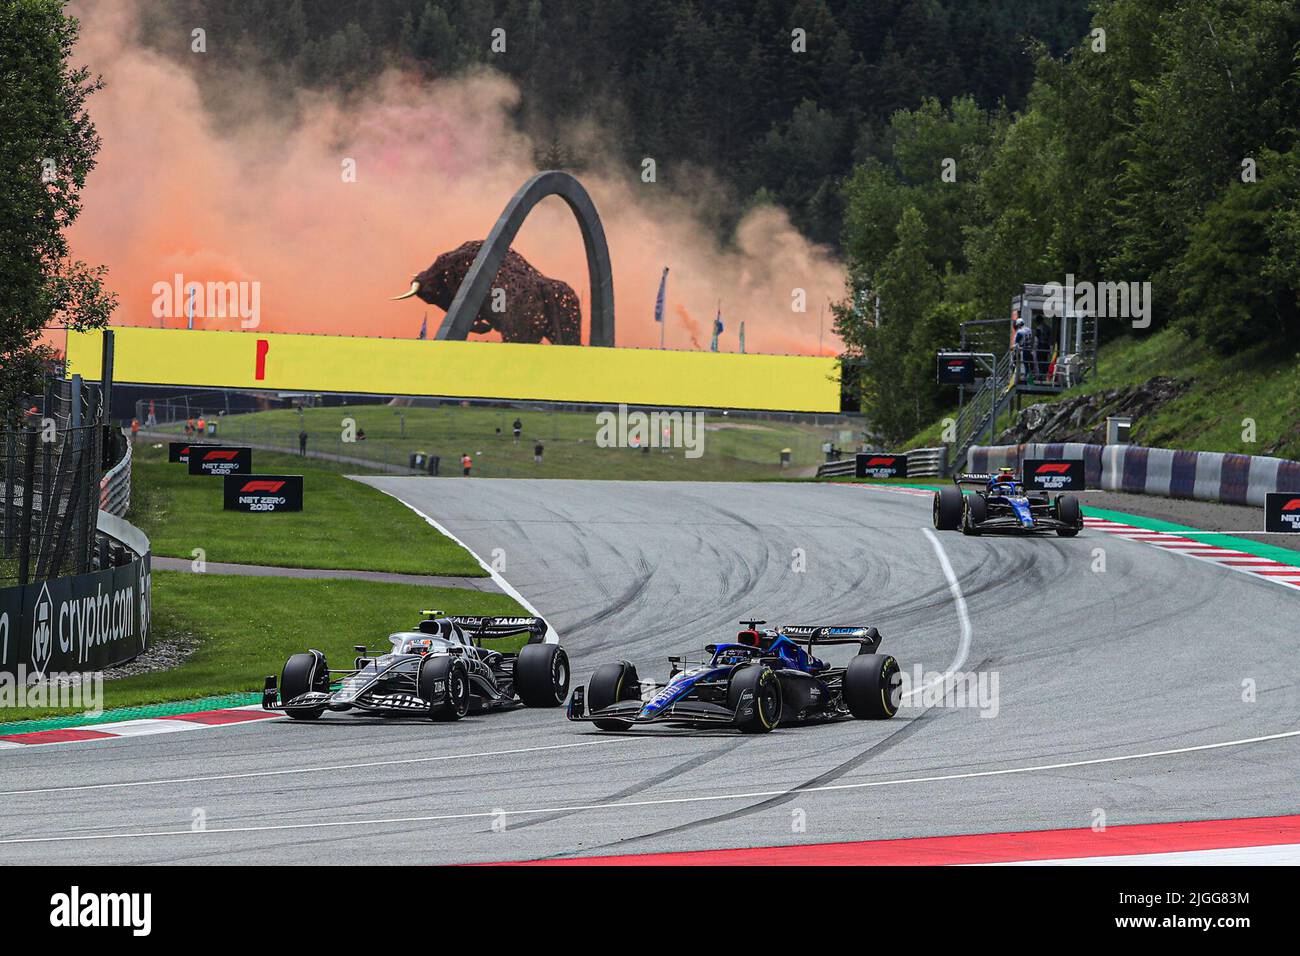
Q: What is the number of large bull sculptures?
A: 1